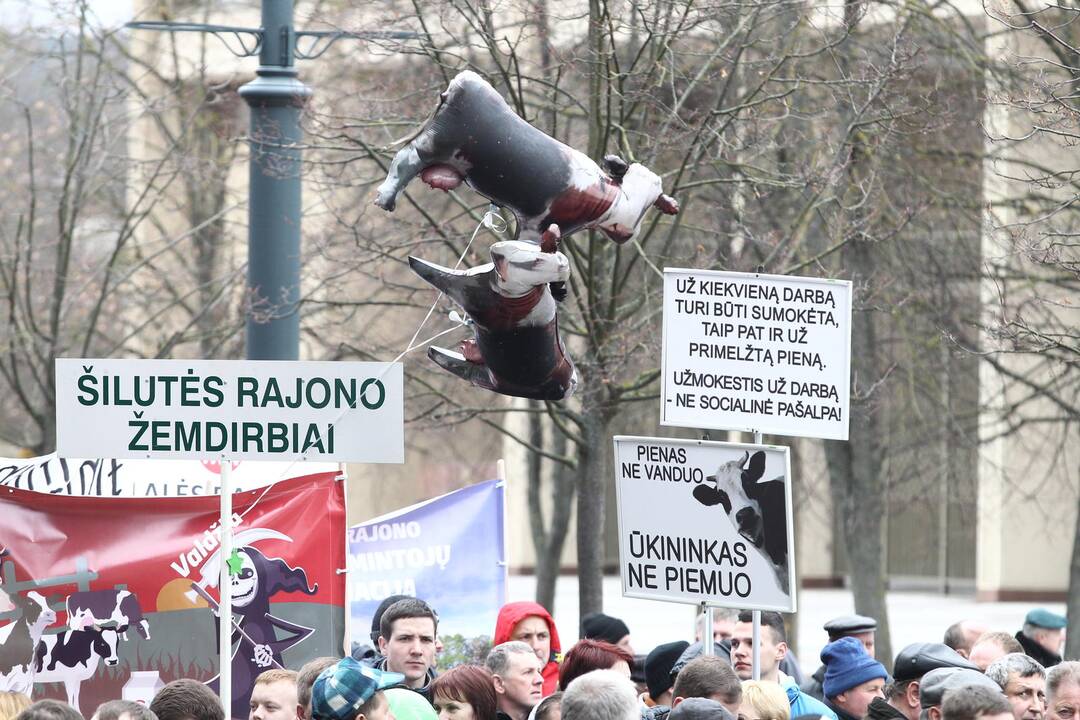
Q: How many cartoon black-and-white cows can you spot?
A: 3